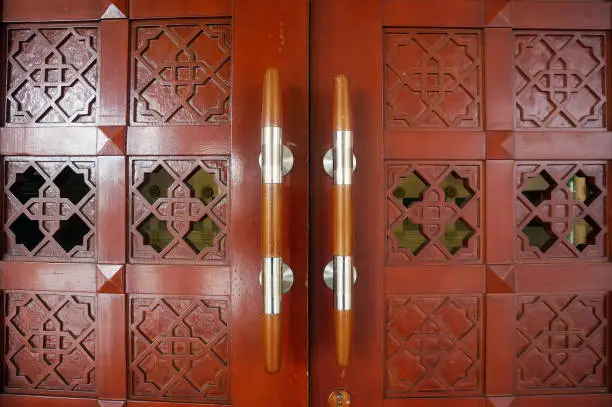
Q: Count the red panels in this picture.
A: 12